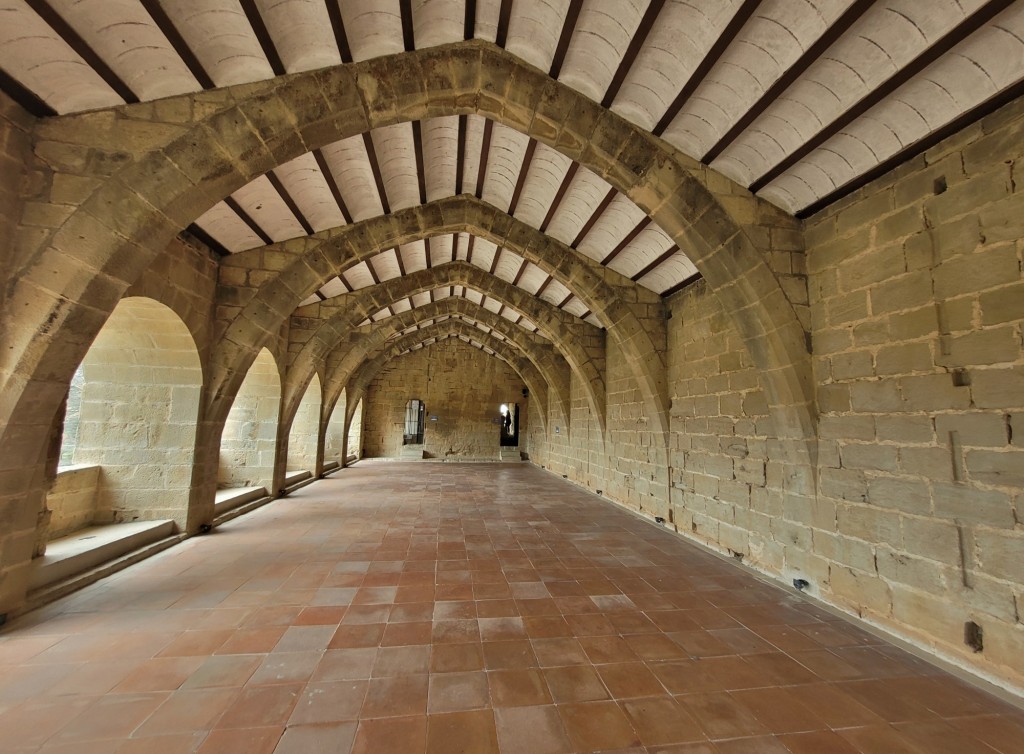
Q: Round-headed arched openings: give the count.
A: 5